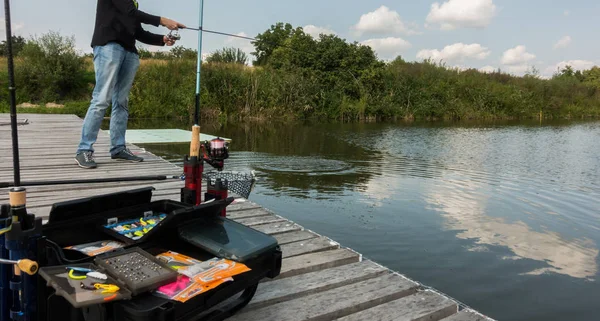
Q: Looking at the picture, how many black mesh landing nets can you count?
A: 1